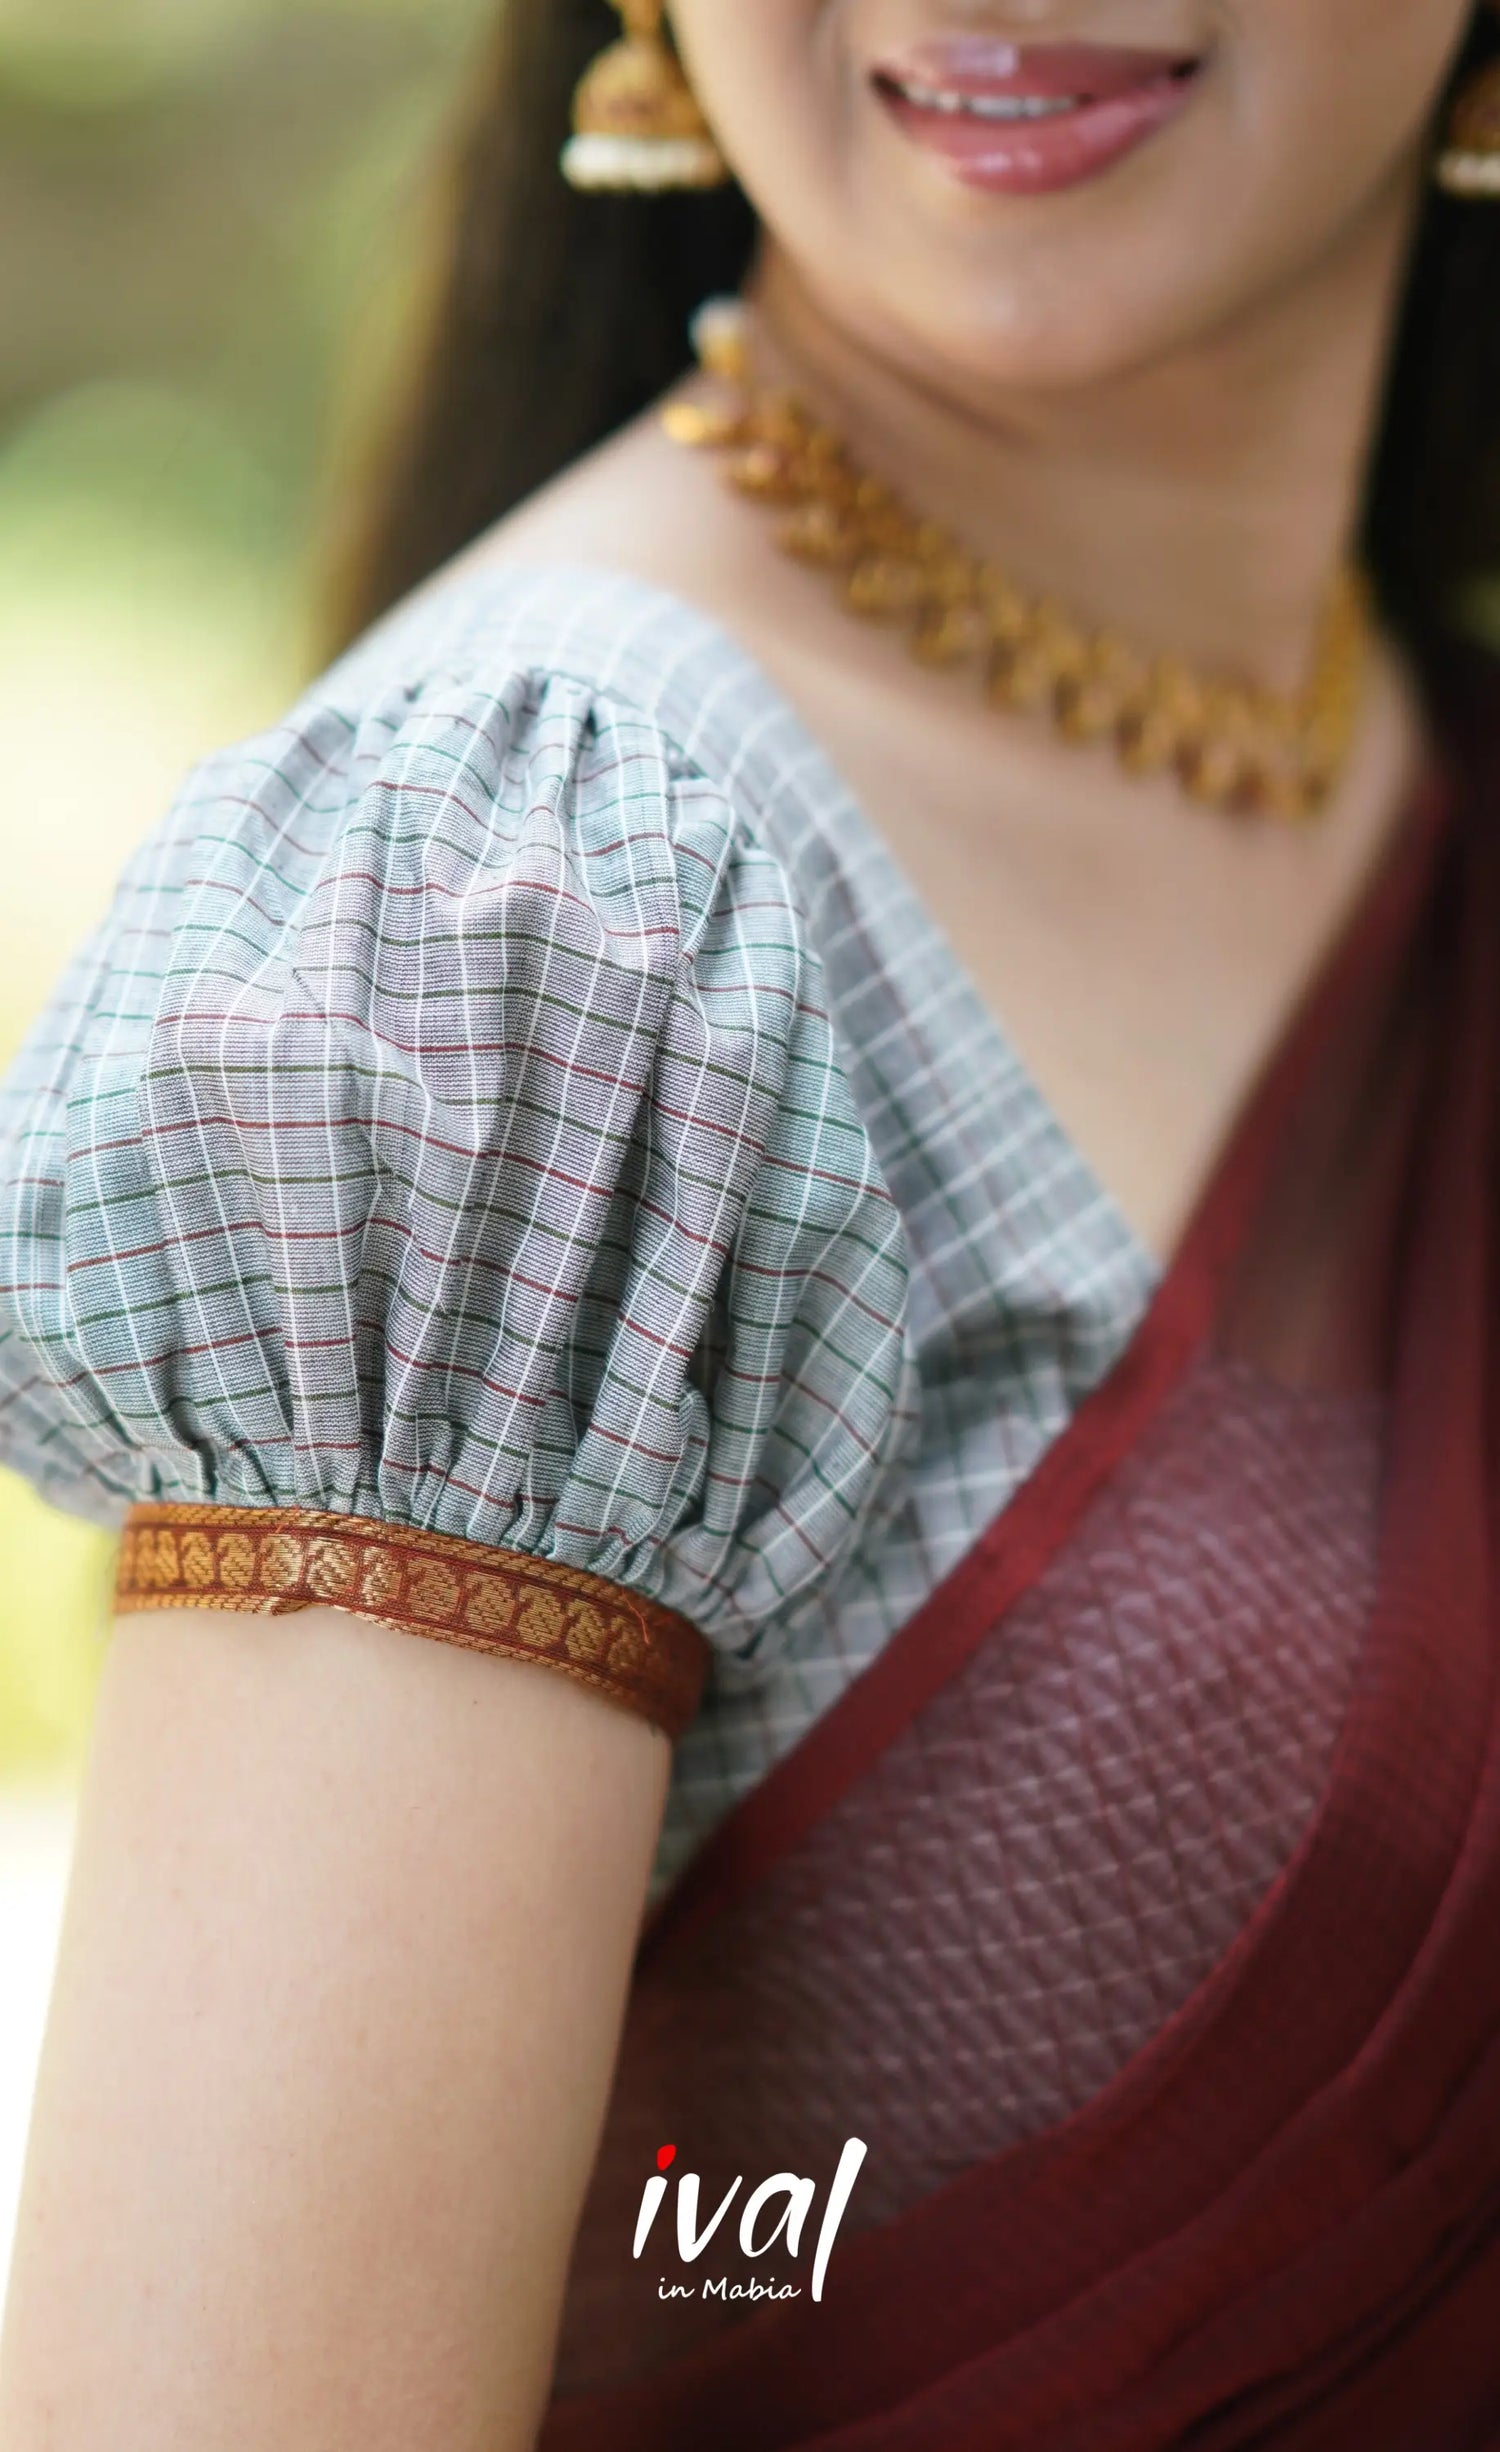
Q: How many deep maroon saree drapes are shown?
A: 1